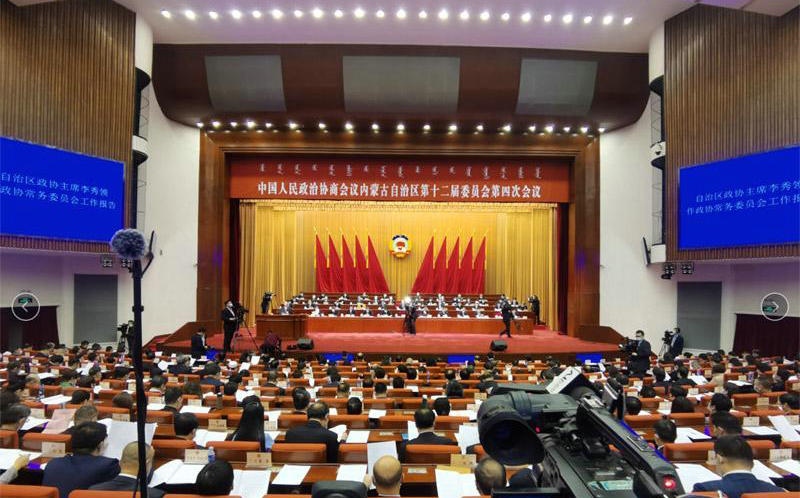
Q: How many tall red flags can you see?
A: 10